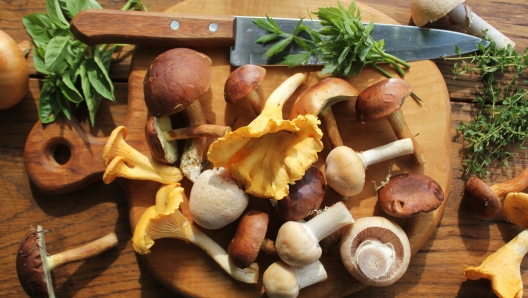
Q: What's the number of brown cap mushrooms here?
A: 10